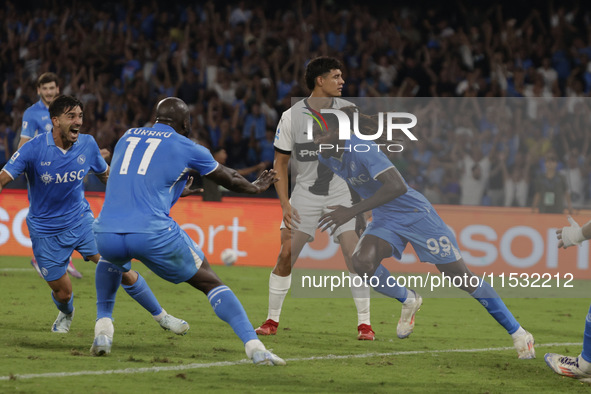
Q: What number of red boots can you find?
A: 2